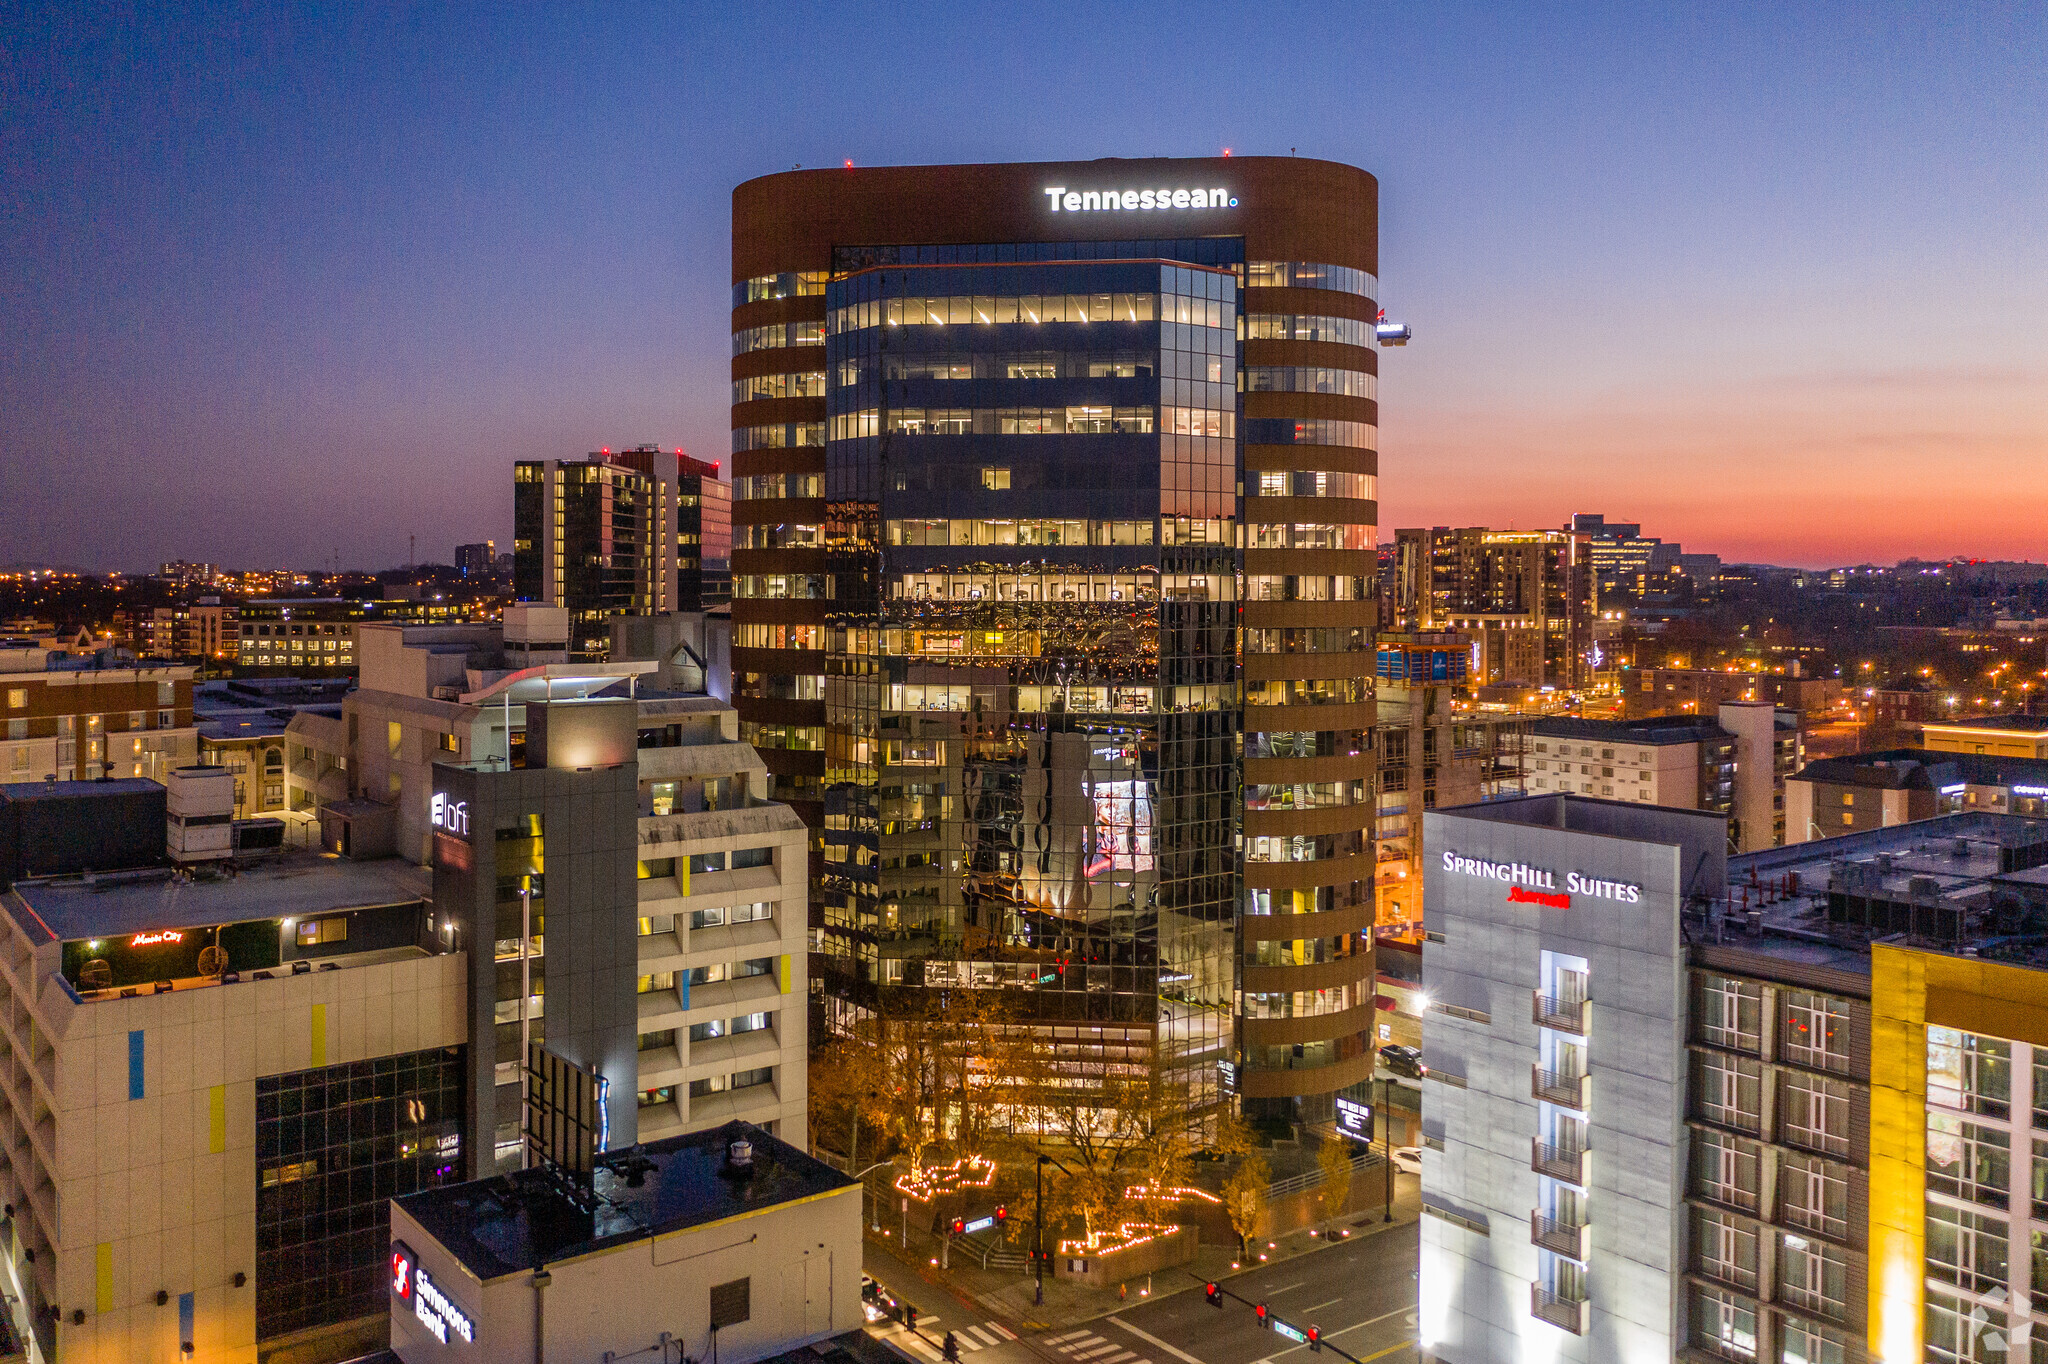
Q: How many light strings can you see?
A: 3